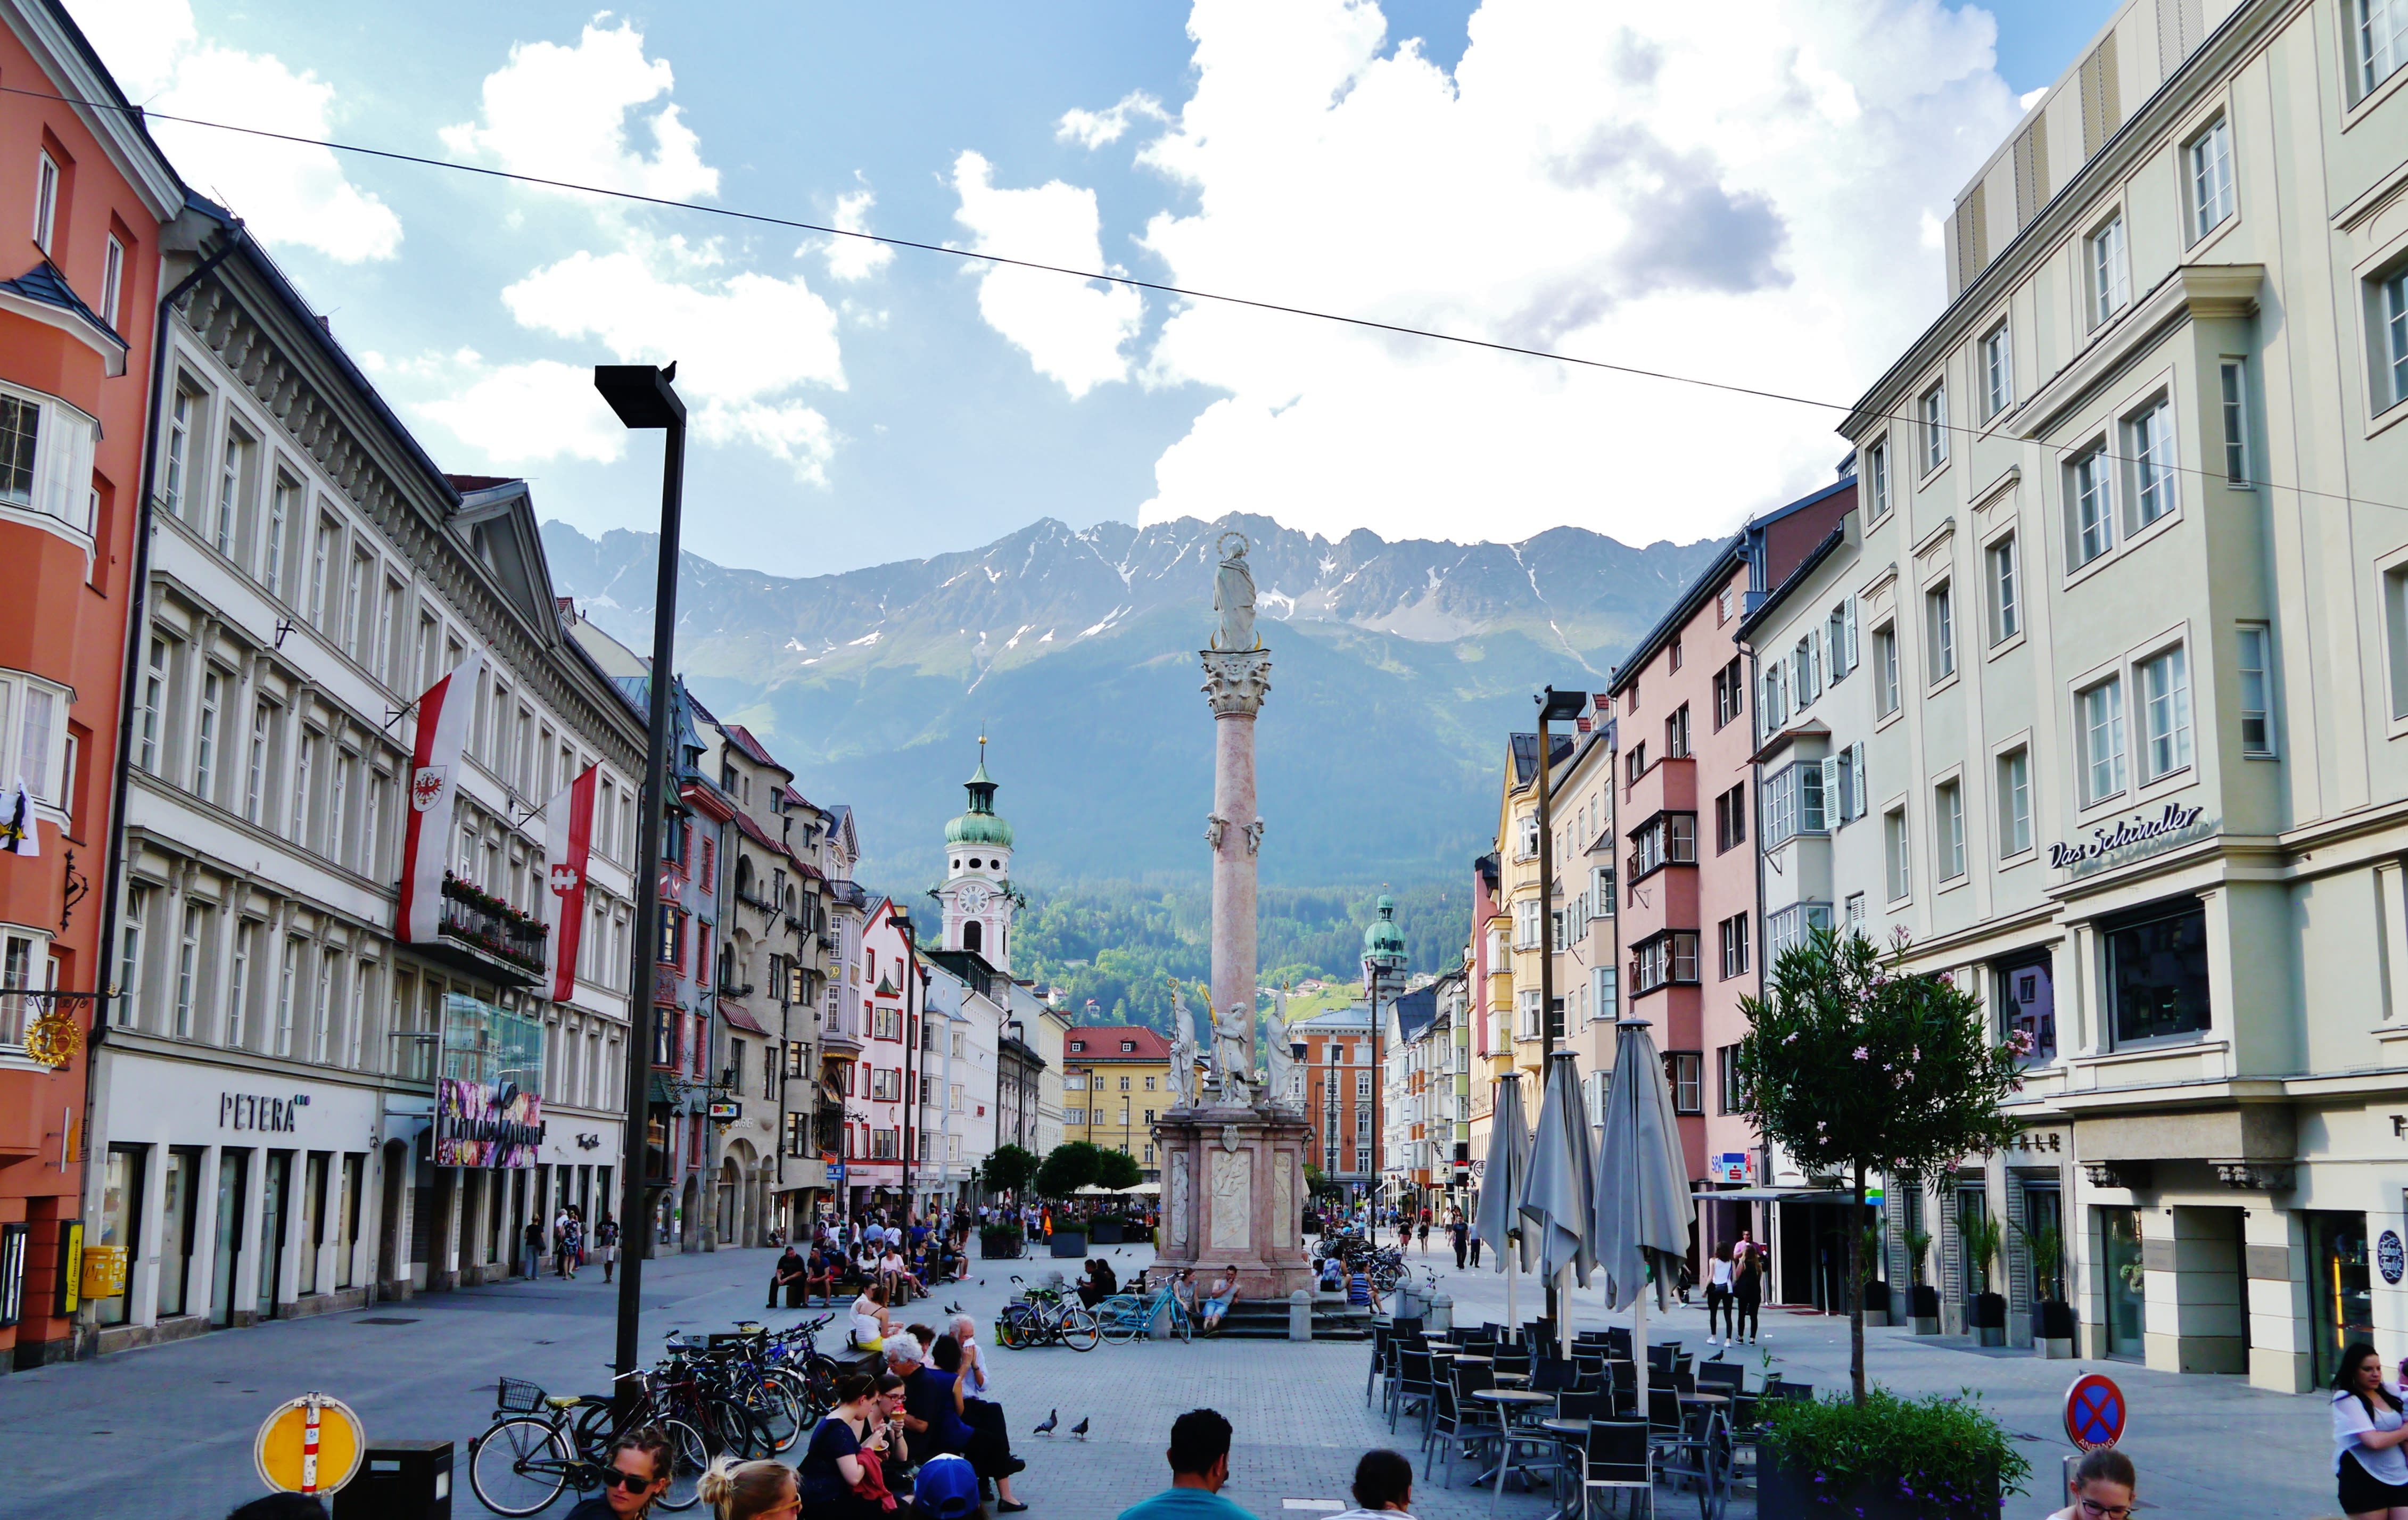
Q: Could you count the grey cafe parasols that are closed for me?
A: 3